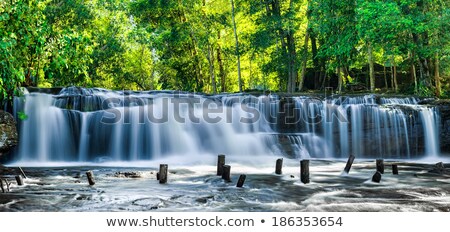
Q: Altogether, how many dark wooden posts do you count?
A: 12